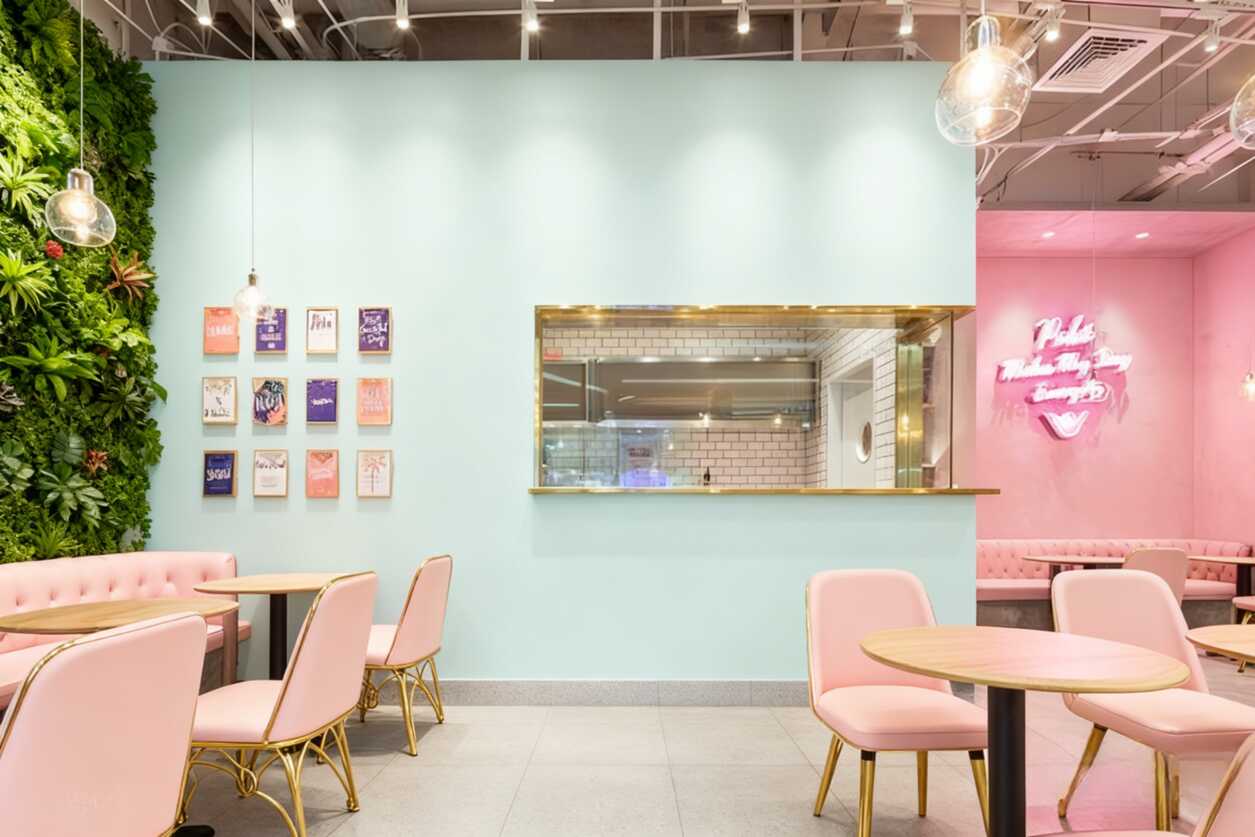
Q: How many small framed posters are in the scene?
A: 12